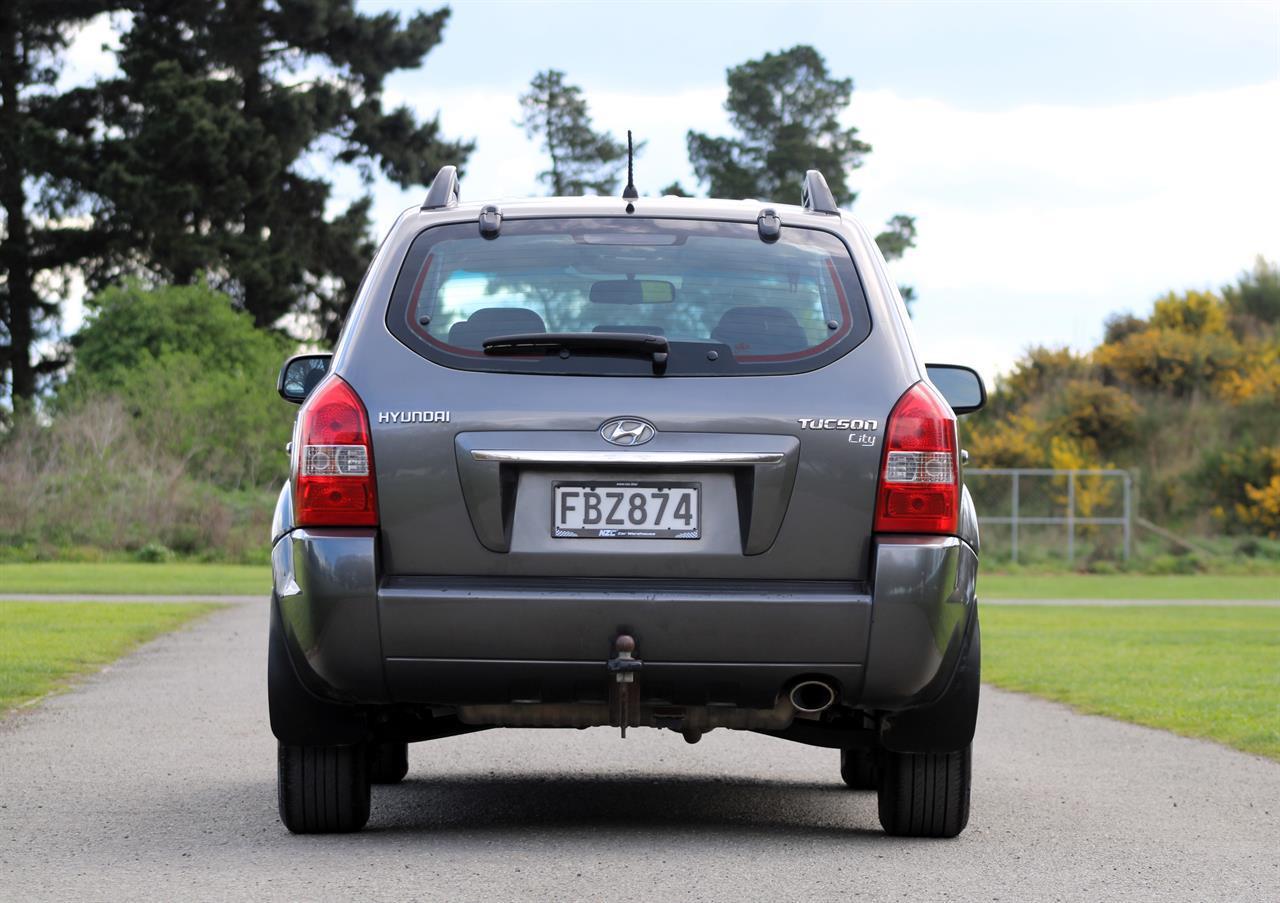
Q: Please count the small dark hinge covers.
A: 2